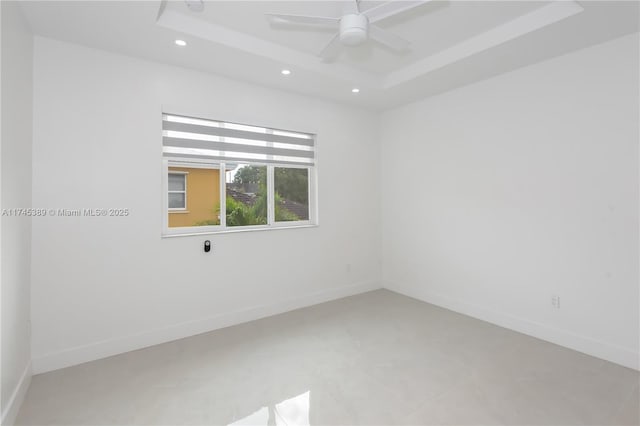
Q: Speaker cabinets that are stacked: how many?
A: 0